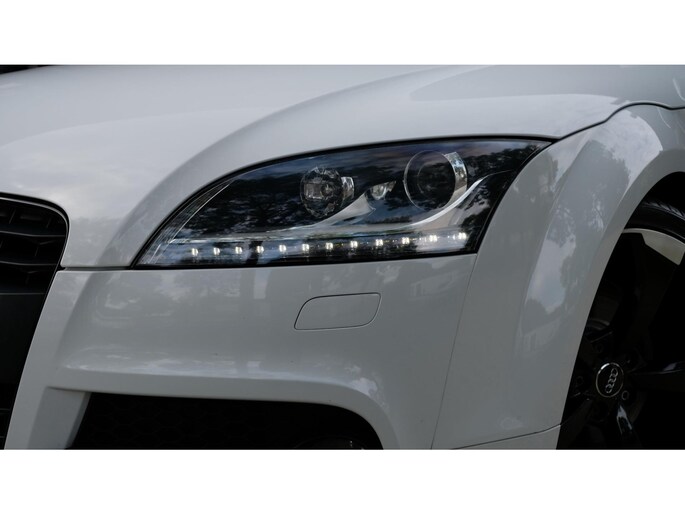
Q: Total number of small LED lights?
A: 12